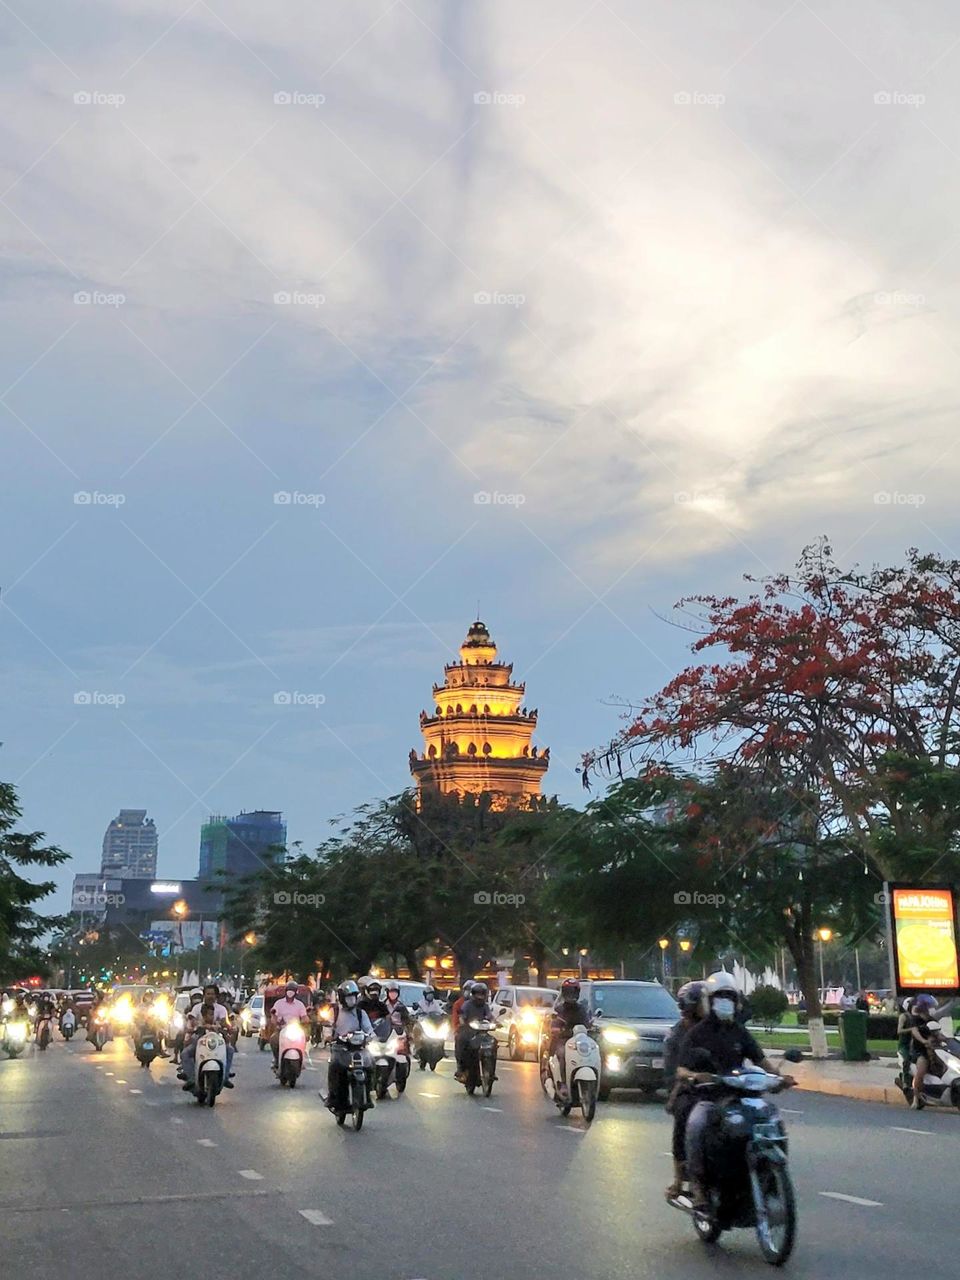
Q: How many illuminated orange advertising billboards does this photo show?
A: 1